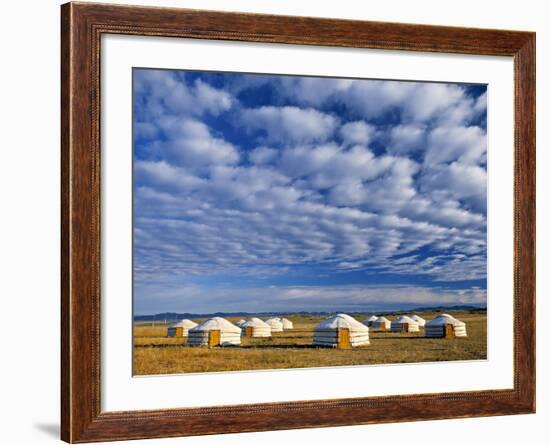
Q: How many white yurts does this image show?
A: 12